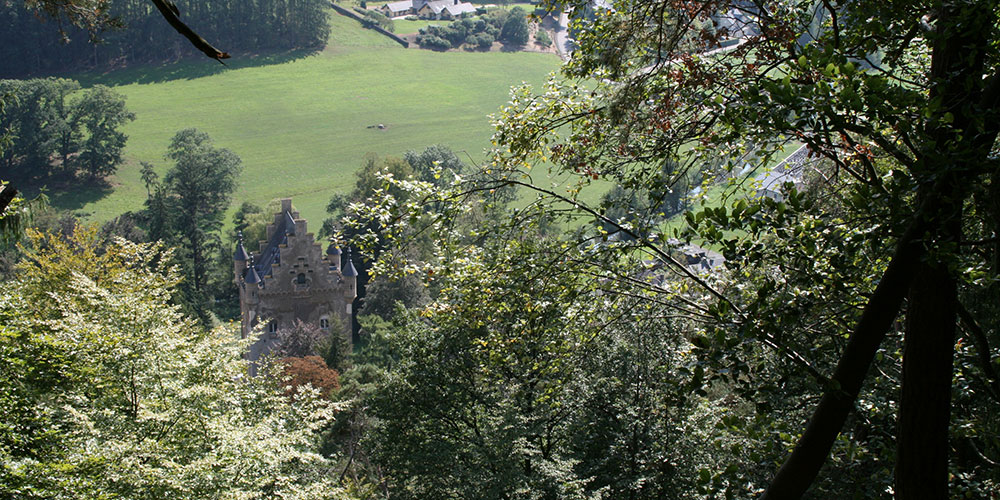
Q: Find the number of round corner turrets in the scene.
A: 4